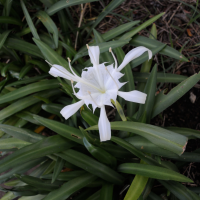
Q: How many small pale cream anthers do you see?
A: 6